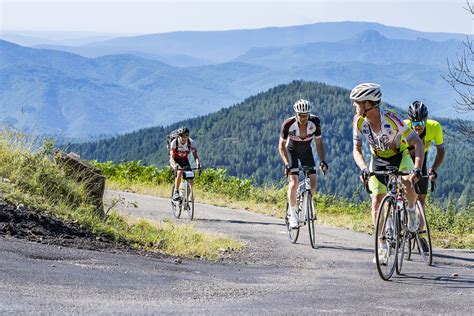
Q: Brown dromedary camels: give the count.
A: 0